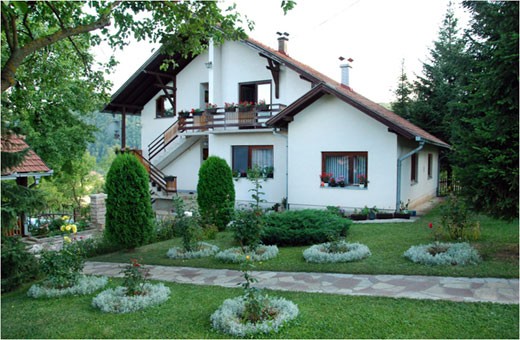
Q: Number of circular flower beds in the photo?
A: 7